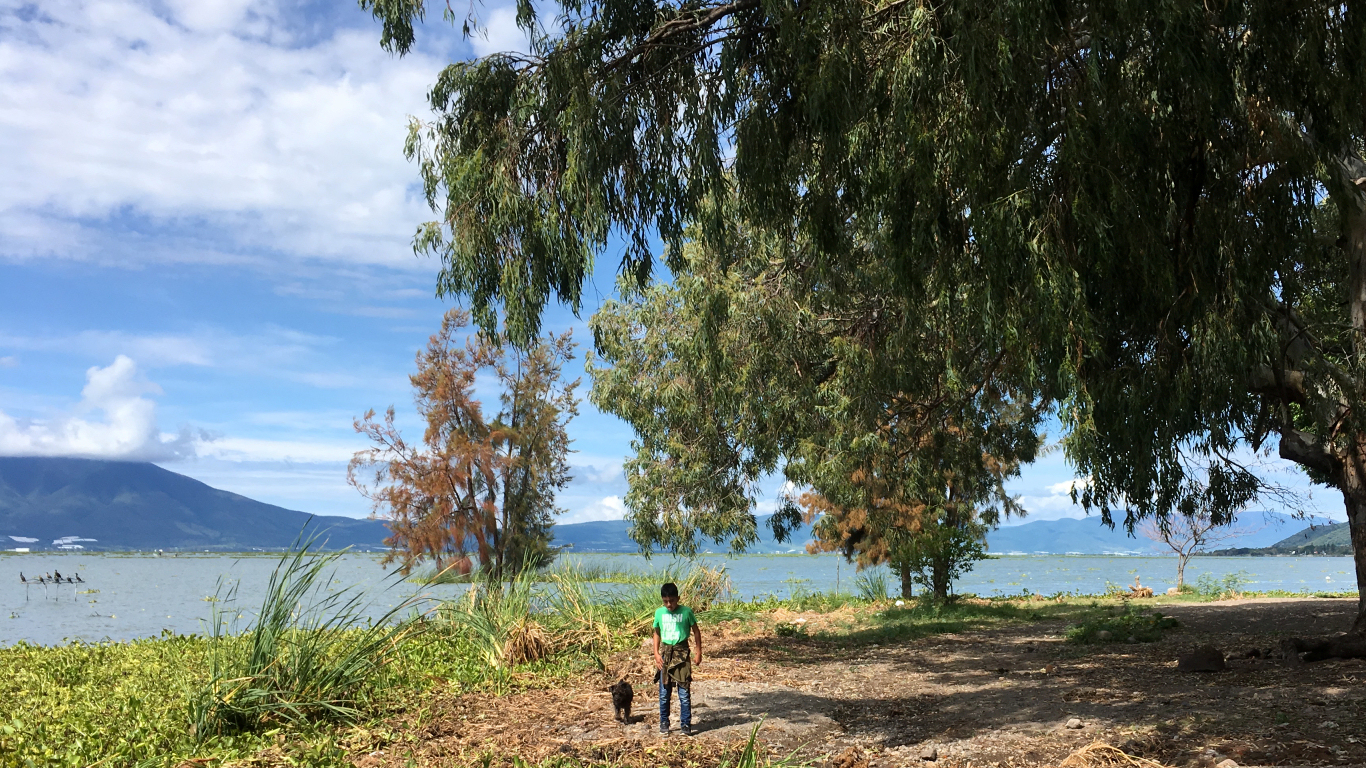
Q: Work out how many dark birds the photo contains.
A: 7